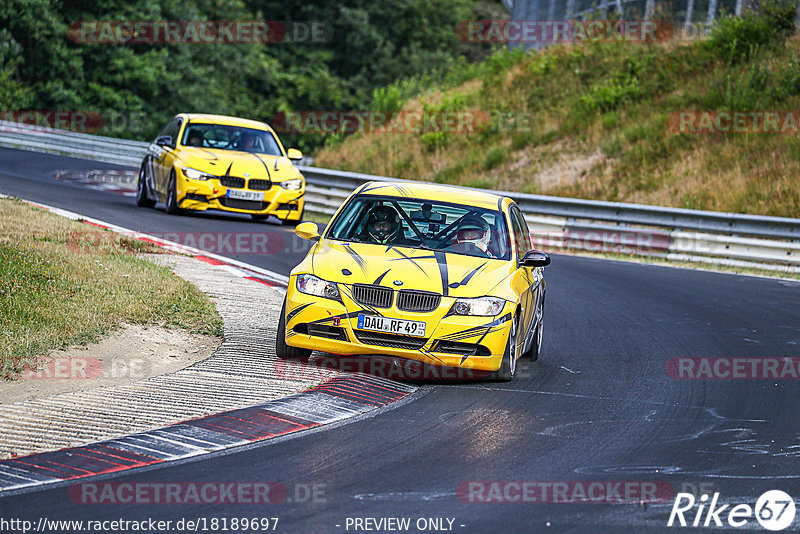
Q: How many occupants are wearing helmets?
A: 2